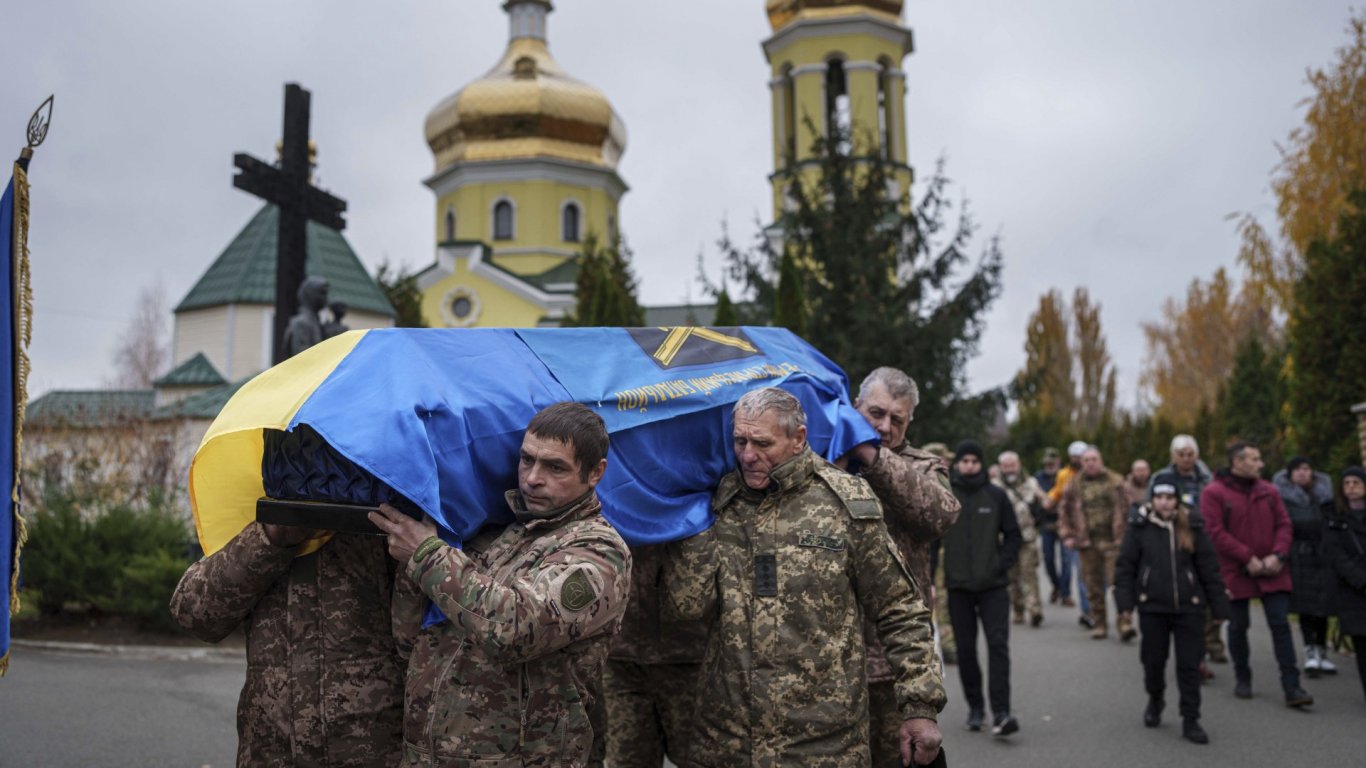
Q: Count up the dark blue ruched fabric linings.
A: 1